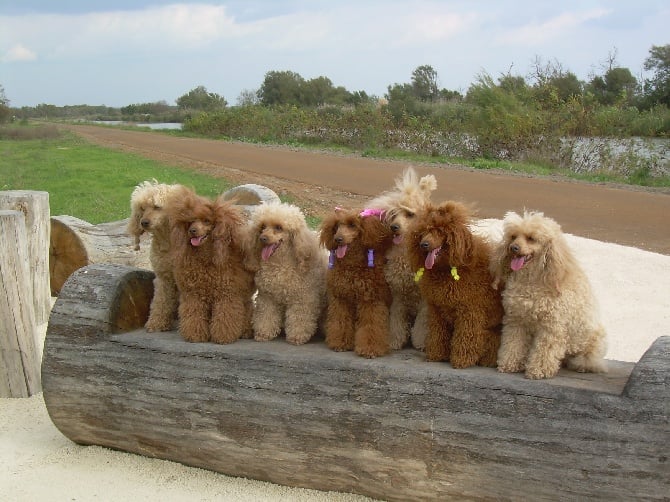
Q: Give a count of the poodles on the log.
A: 7